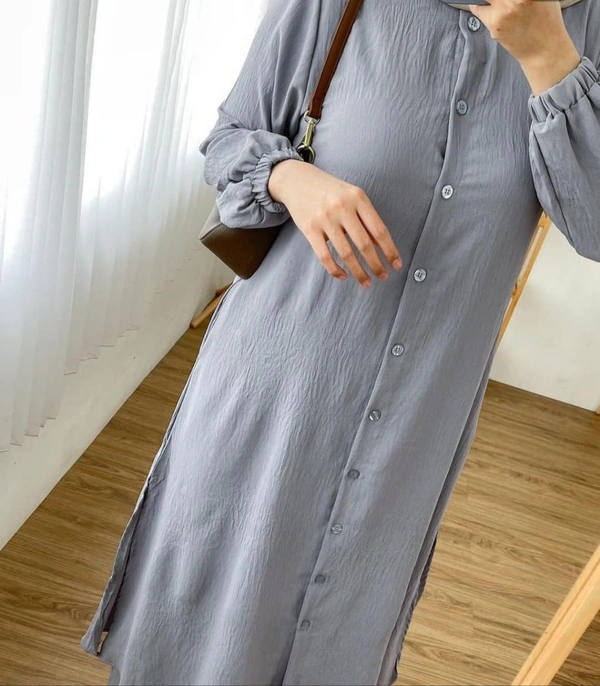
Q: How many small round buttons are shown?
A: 10